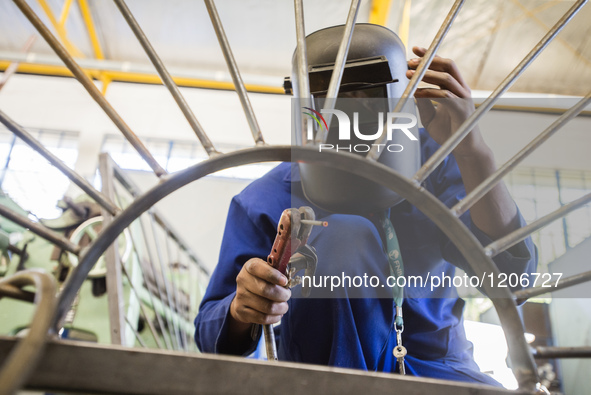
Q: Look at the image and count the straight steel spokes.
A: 13